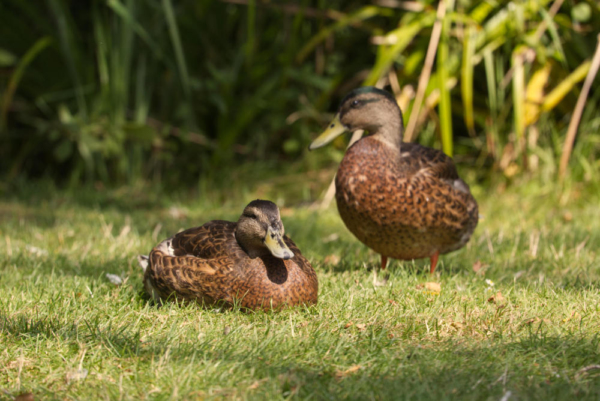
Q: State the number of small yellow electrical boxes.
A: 0